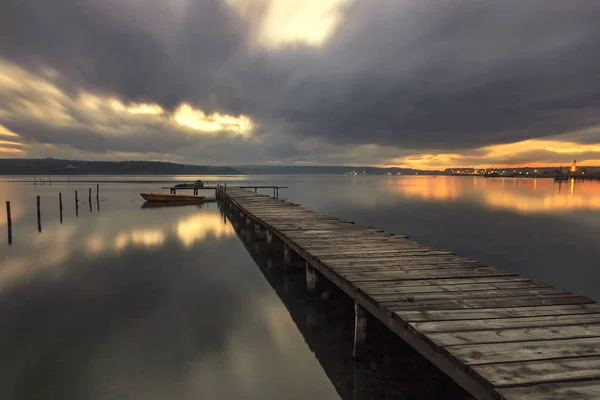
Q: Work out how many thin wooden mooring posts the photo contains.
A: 6